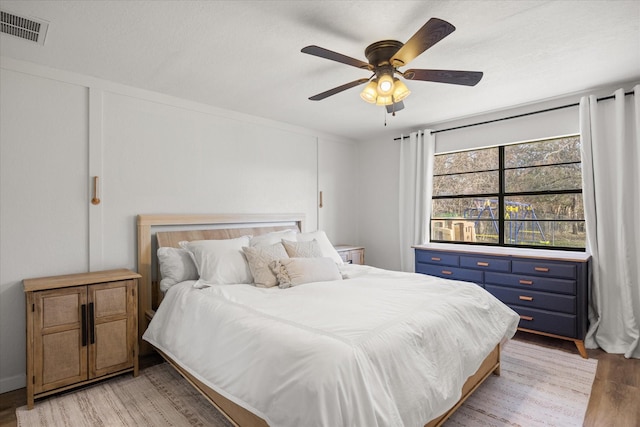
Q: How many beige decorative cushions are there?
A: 3